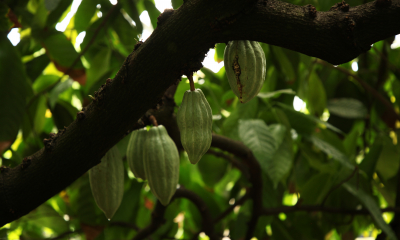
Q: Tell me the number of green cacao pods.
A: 5